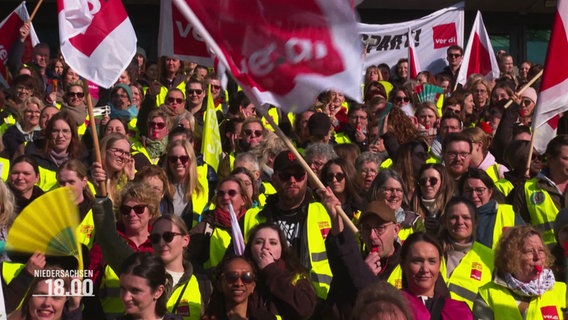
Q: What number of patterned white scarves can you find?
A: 1